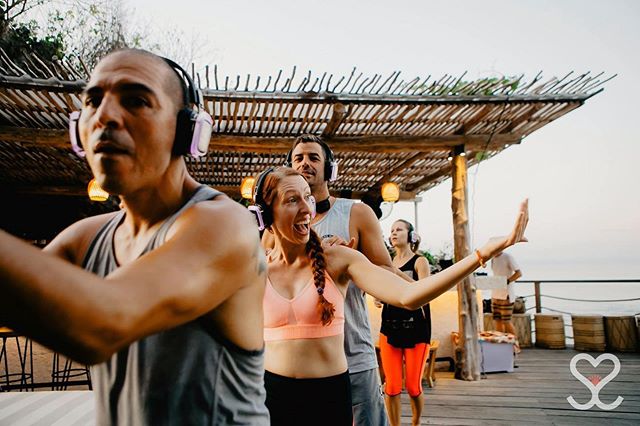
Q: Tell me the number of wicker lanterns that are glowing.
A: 3